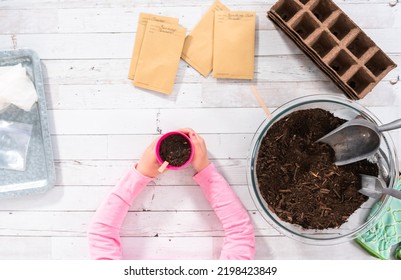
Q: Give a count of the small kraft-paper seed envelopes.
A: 4